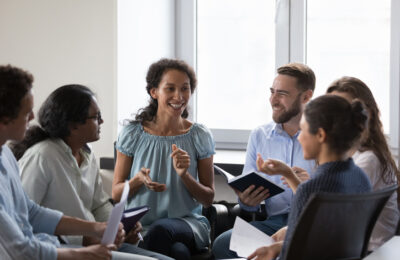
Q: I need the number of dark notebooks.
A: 2